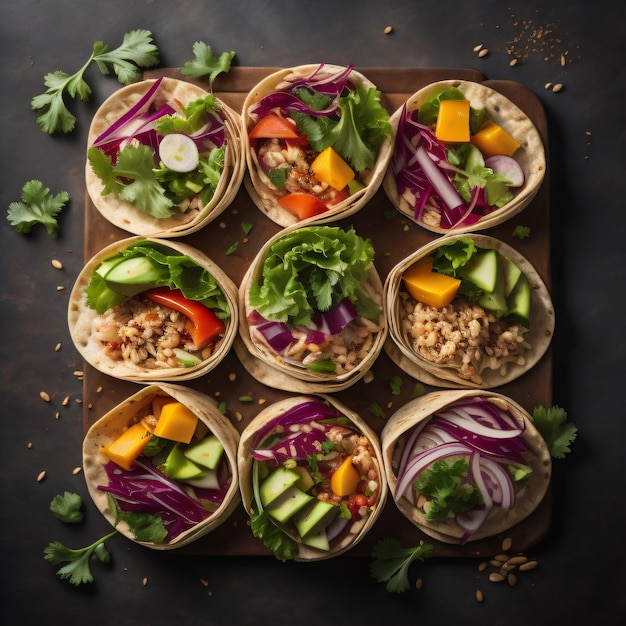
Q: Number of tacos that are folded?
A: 9